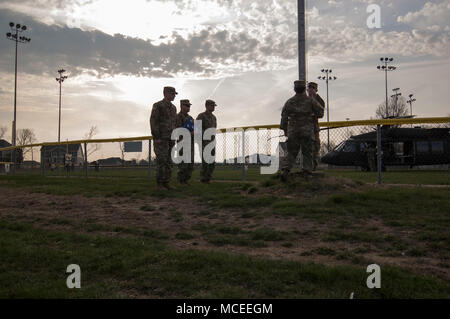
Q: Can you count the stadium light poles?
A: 6